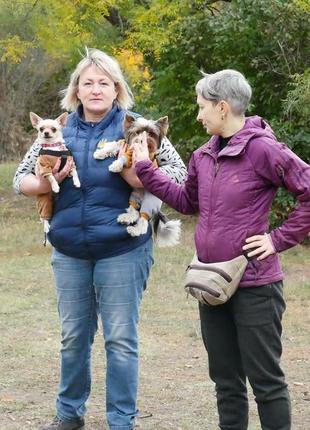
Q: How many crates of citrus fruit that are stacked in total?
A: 0